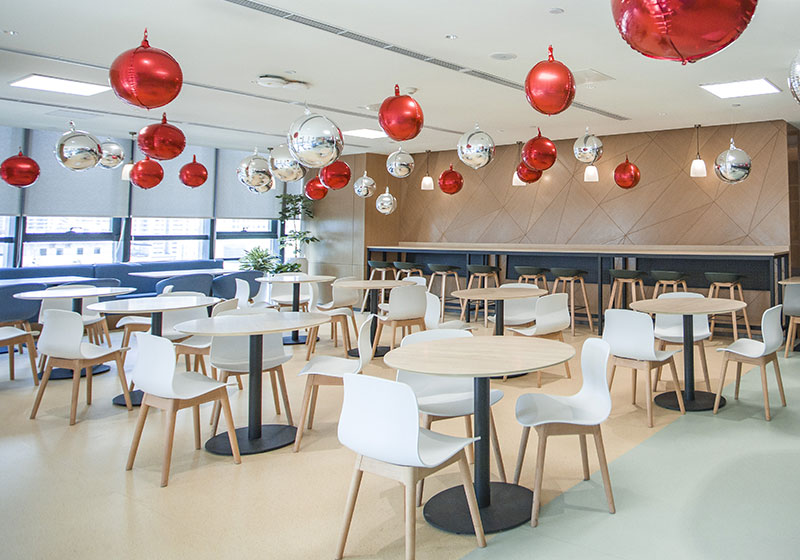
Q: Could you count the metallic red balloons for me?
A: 14